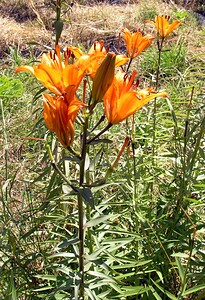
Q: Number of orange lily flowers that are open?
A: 6